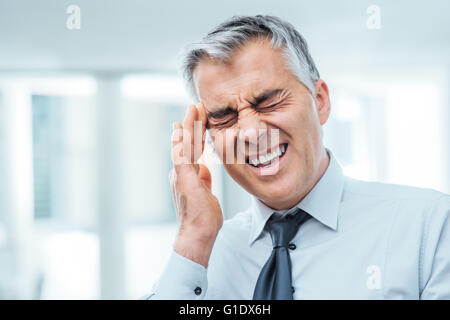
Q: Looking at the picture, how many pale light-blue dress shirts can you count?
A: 1